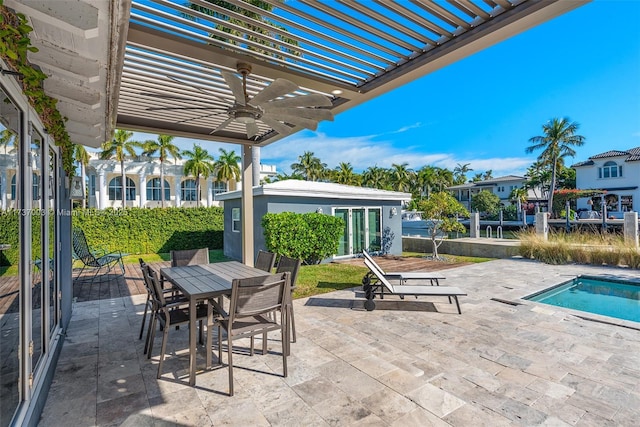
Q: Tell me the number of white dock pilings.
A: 3